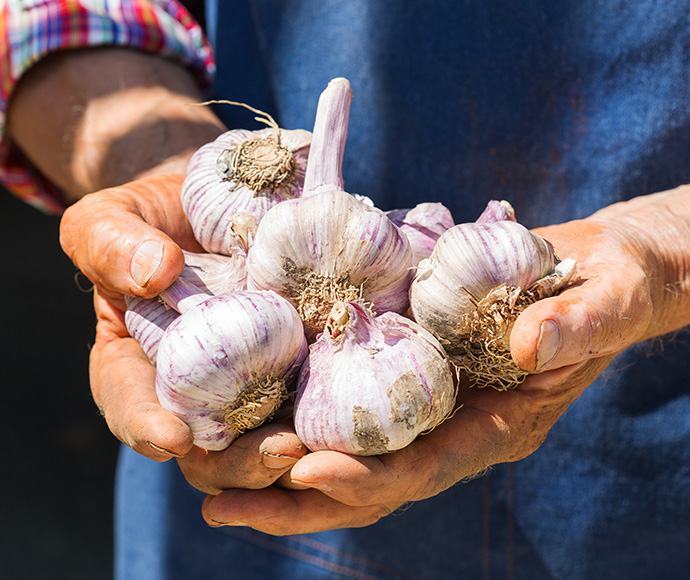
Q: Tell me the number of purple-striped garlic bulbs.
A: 7